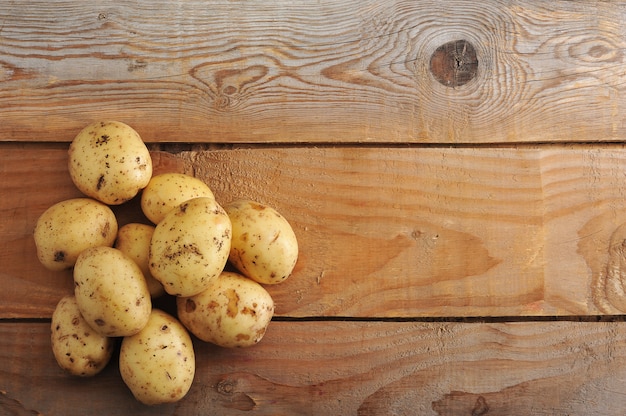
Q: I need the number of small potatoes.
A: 10